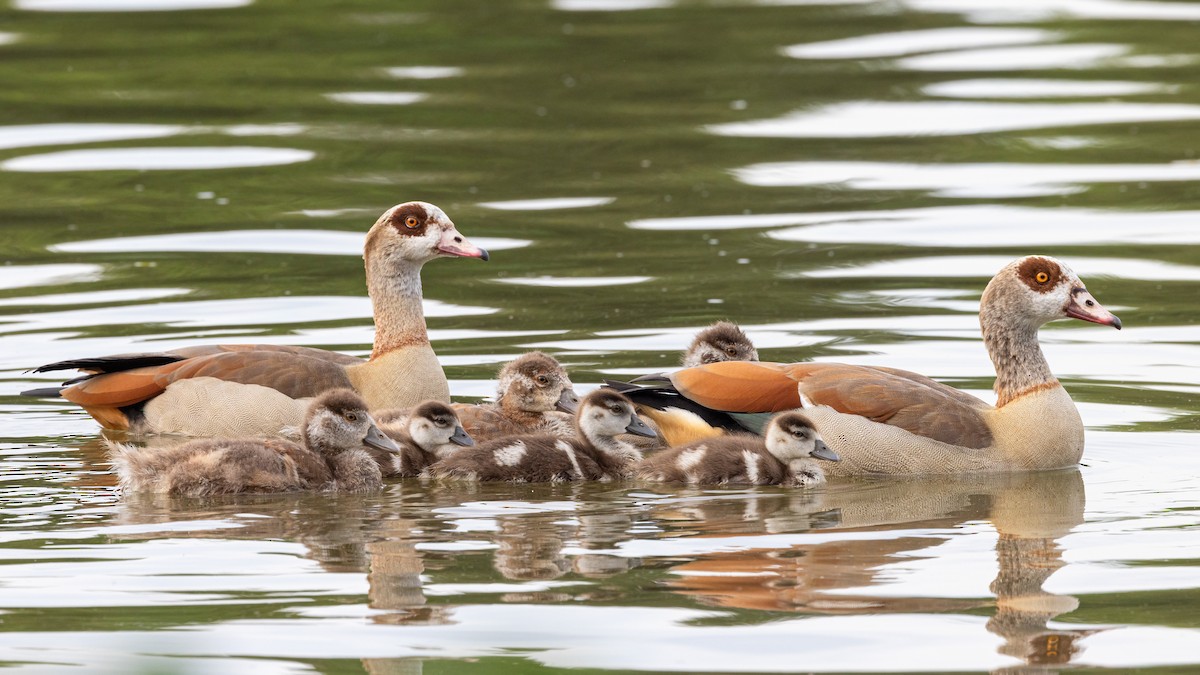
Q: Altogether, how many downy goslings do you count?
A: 6